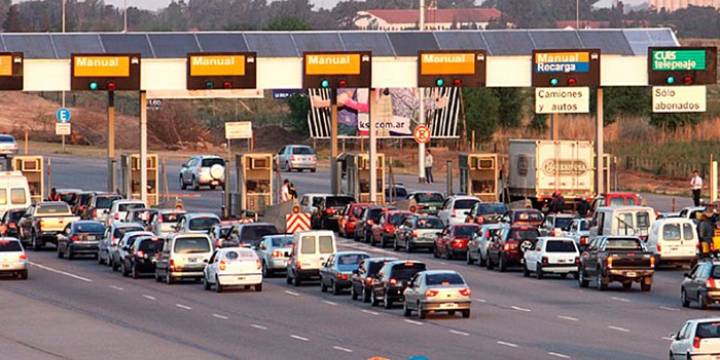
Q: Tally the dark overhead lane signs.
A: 7